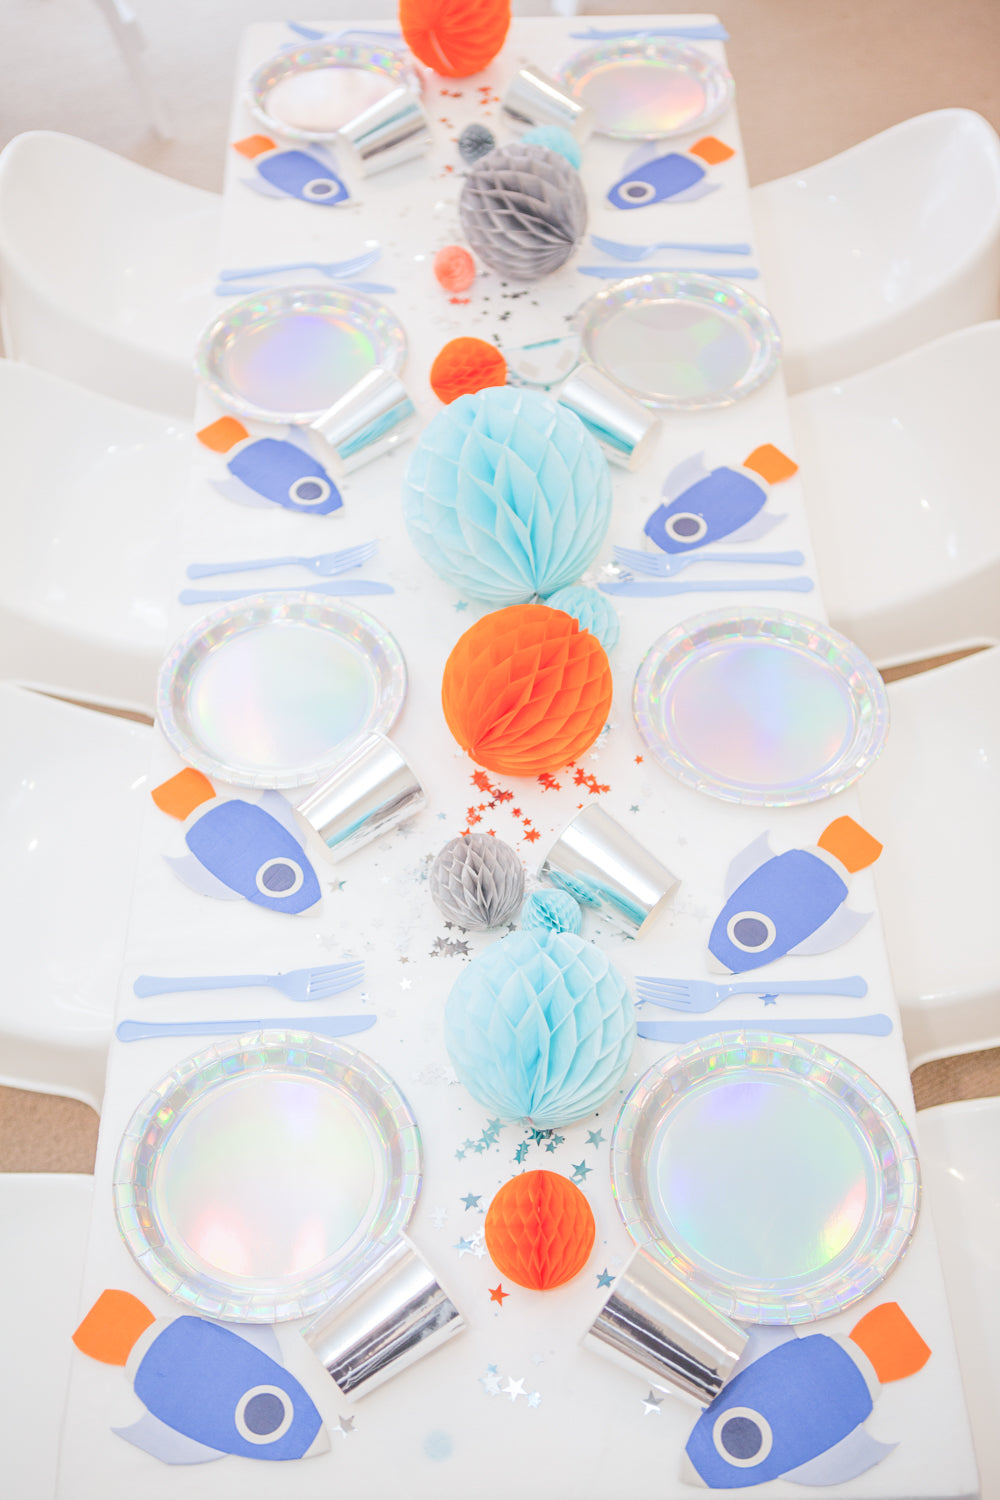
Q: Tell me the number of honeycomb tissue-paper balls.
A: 13